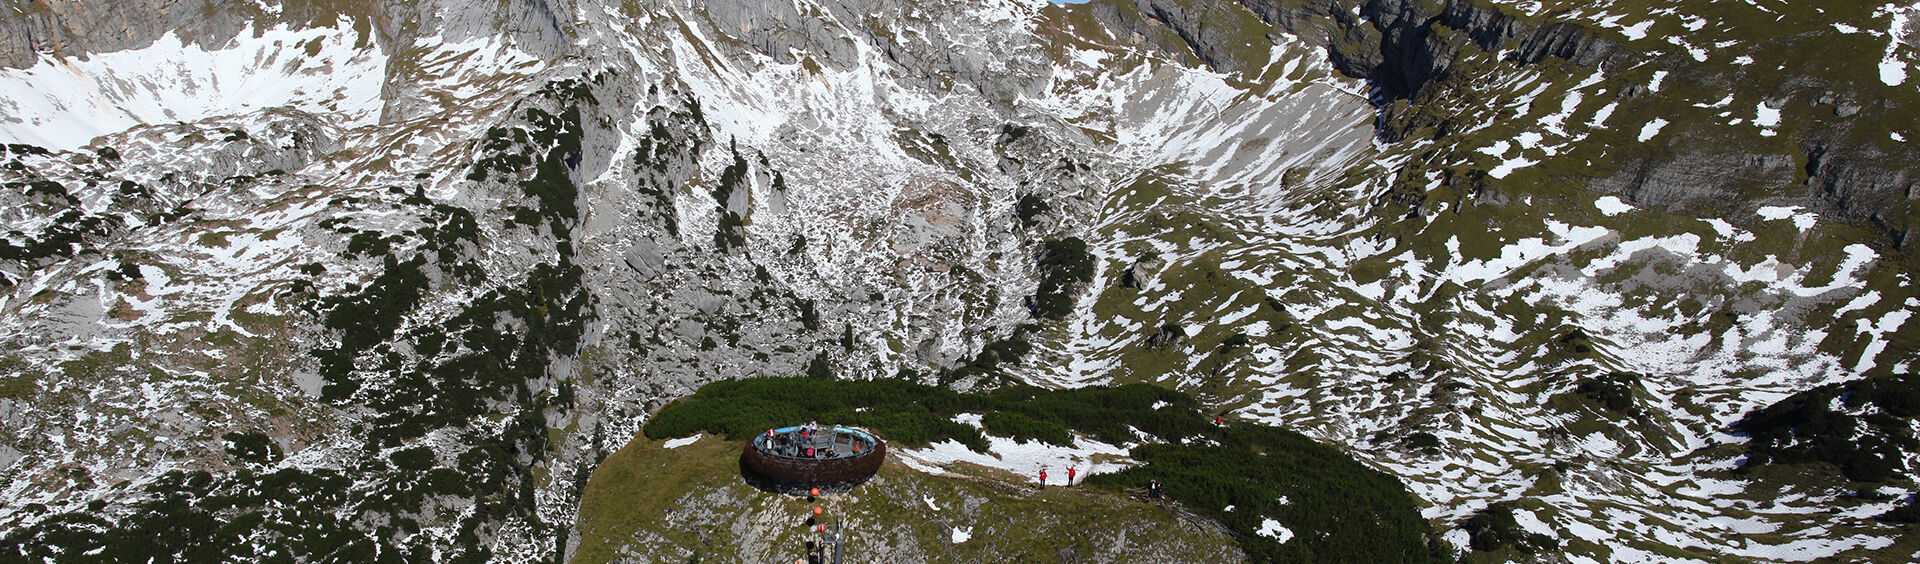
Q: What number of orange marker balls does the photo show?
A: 3